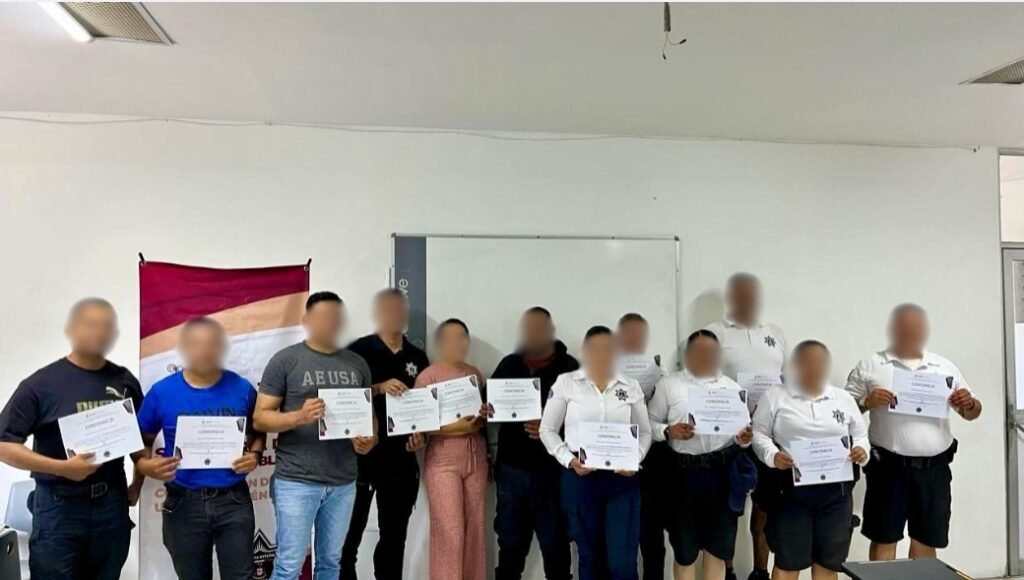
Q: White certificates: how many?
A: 12